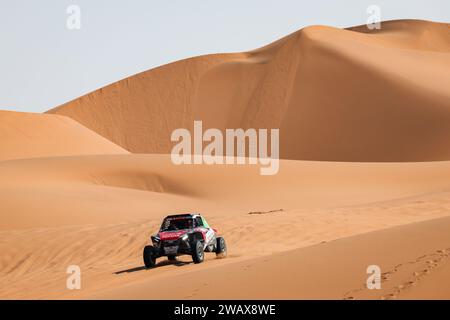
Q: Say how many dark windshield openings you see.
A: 1